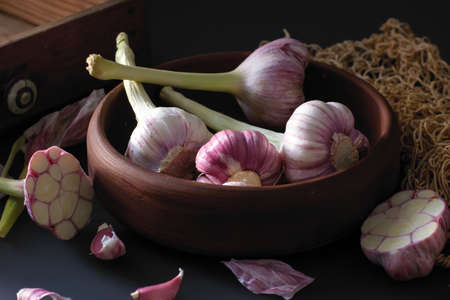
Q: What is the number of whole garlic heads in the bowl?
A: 4